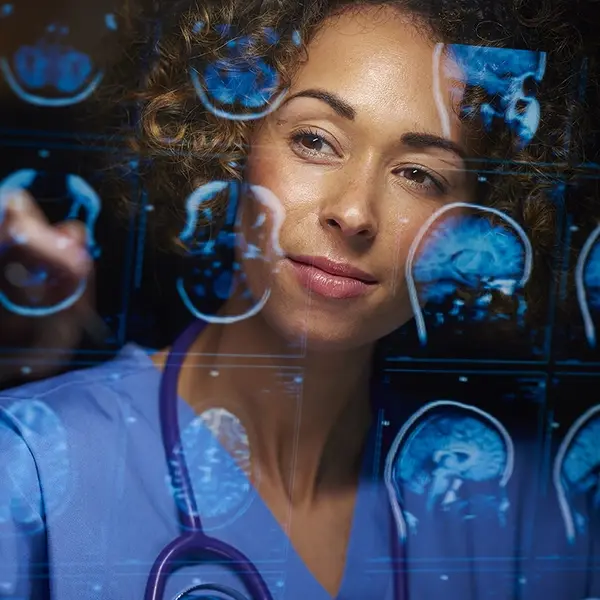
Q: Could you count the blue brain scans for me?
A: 11